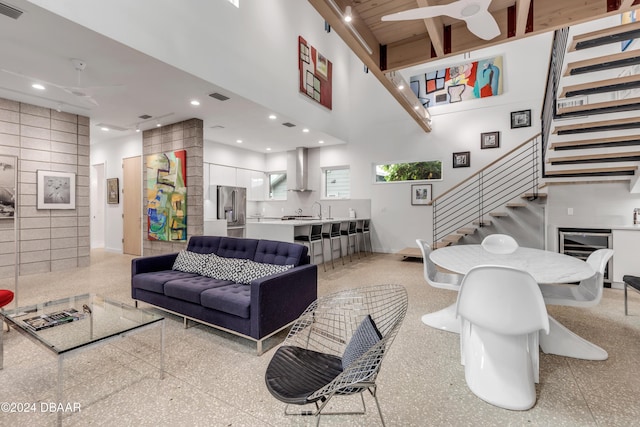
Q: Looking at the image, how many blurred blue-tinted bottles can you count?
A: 0